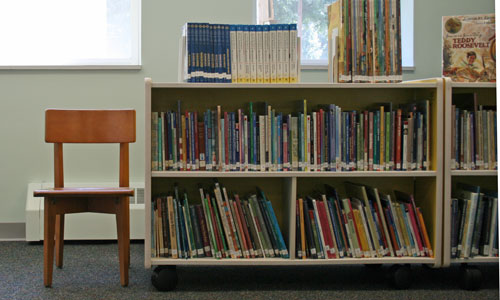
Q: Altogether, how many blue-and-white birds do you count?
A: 0